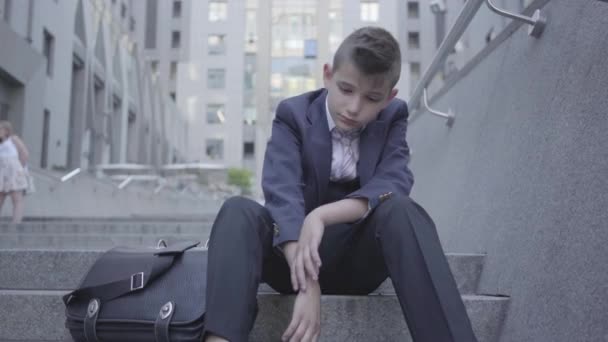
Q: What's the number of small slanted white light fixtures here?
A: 3